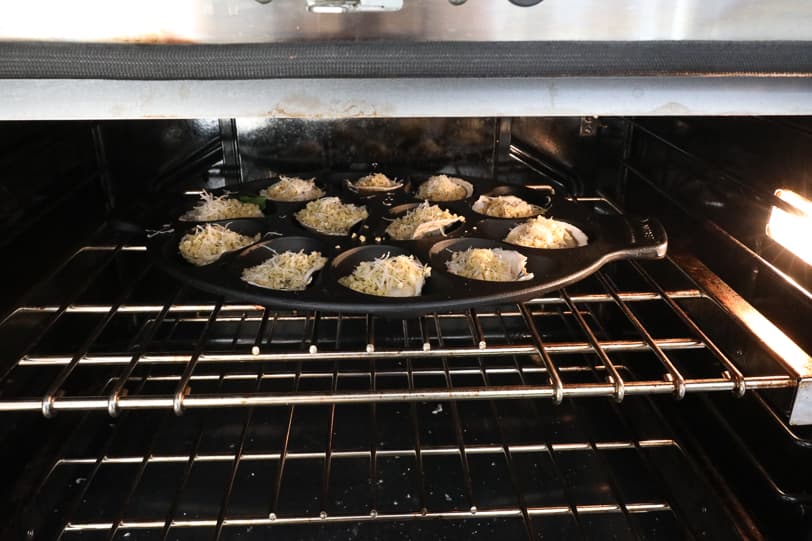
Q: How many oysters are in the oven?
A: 12